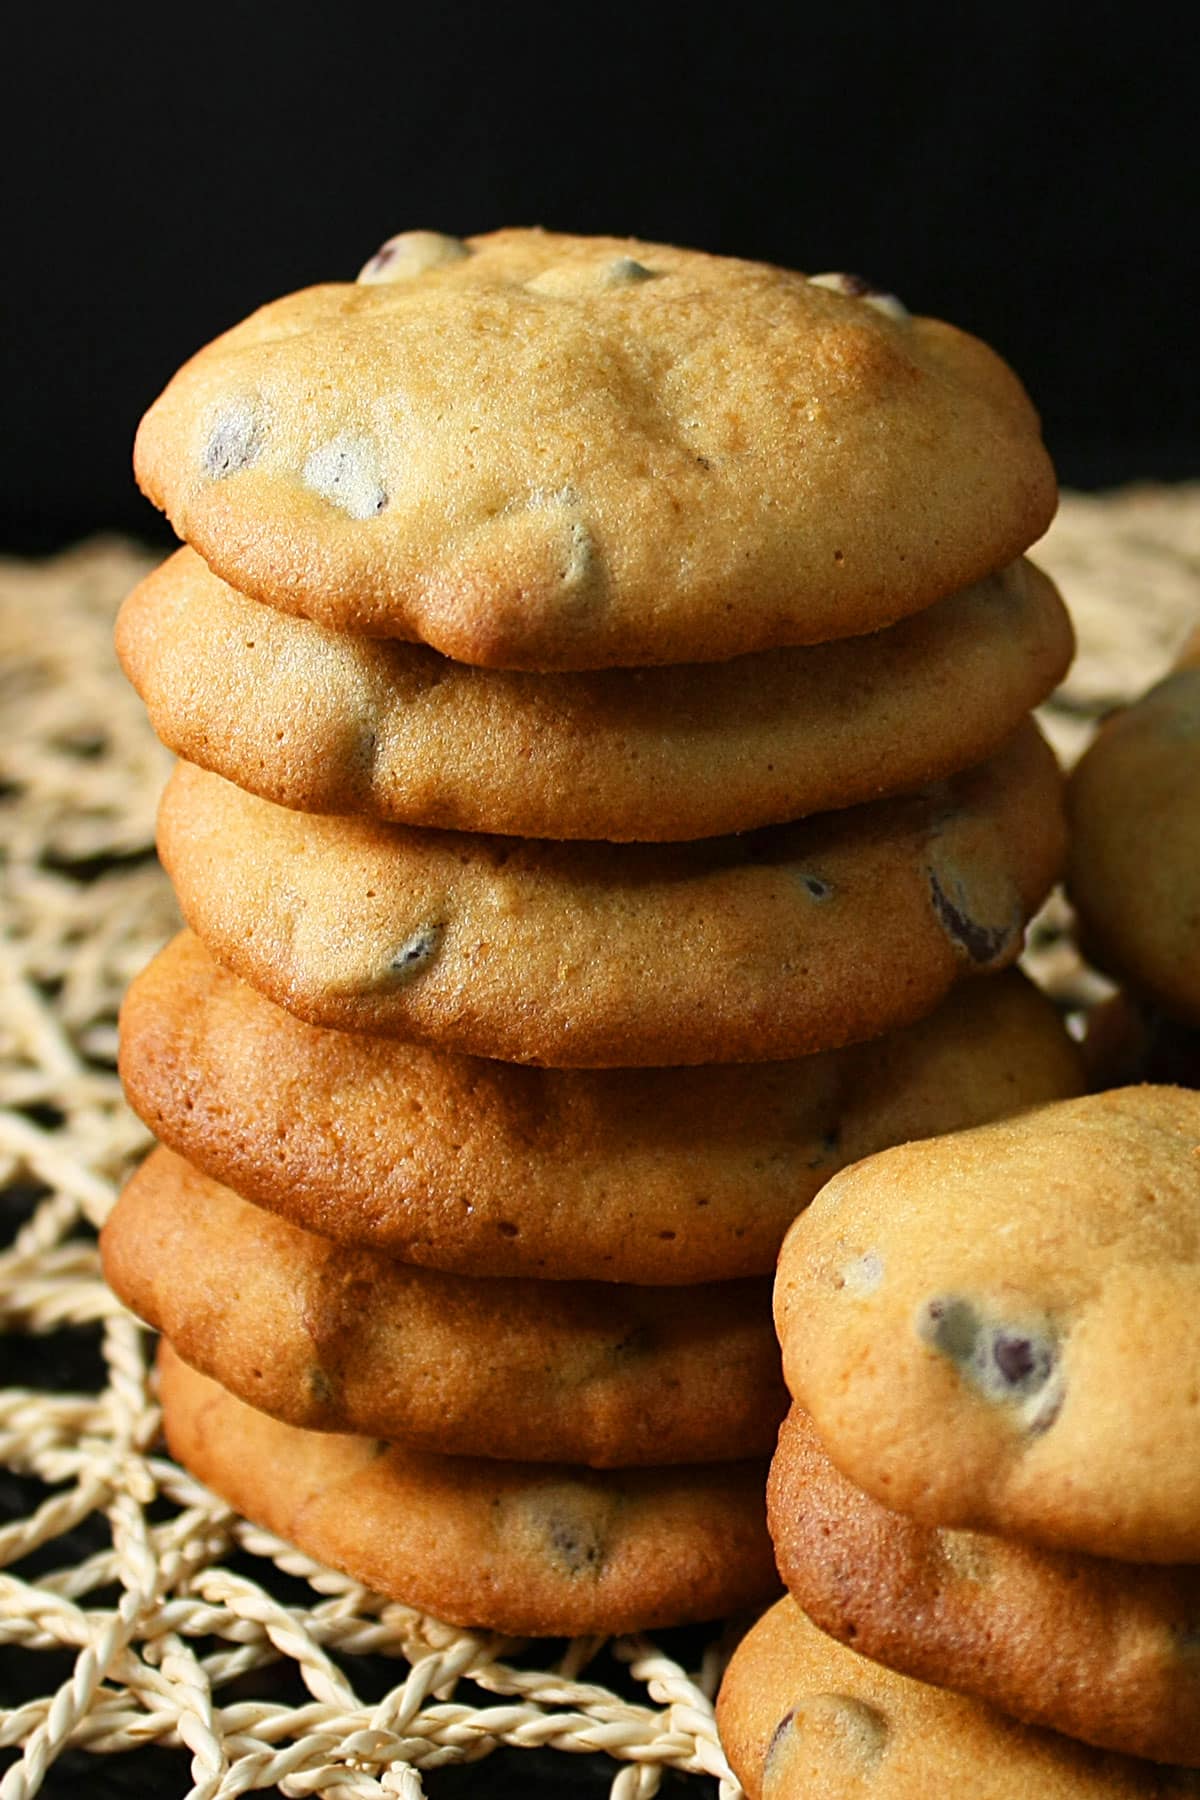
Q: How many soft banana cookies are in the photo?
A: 10